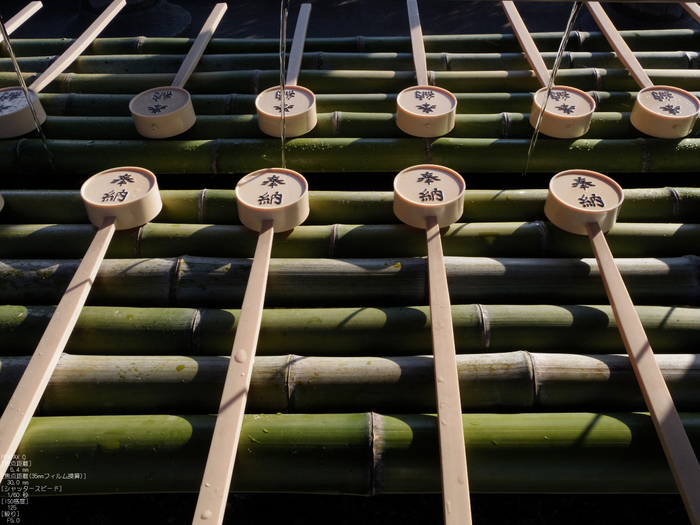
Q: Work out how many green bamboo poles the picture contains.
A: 12